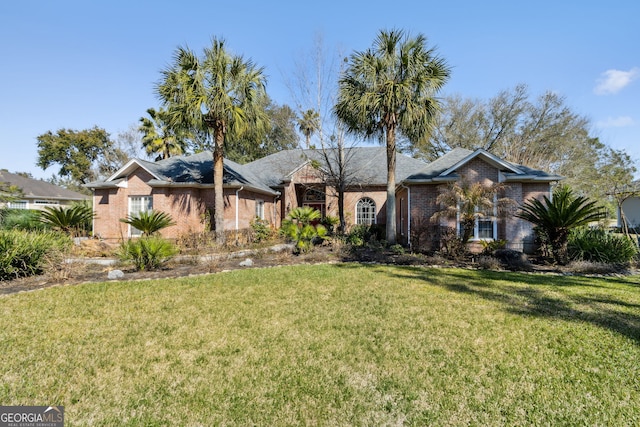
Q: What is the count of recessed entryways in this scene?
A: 1